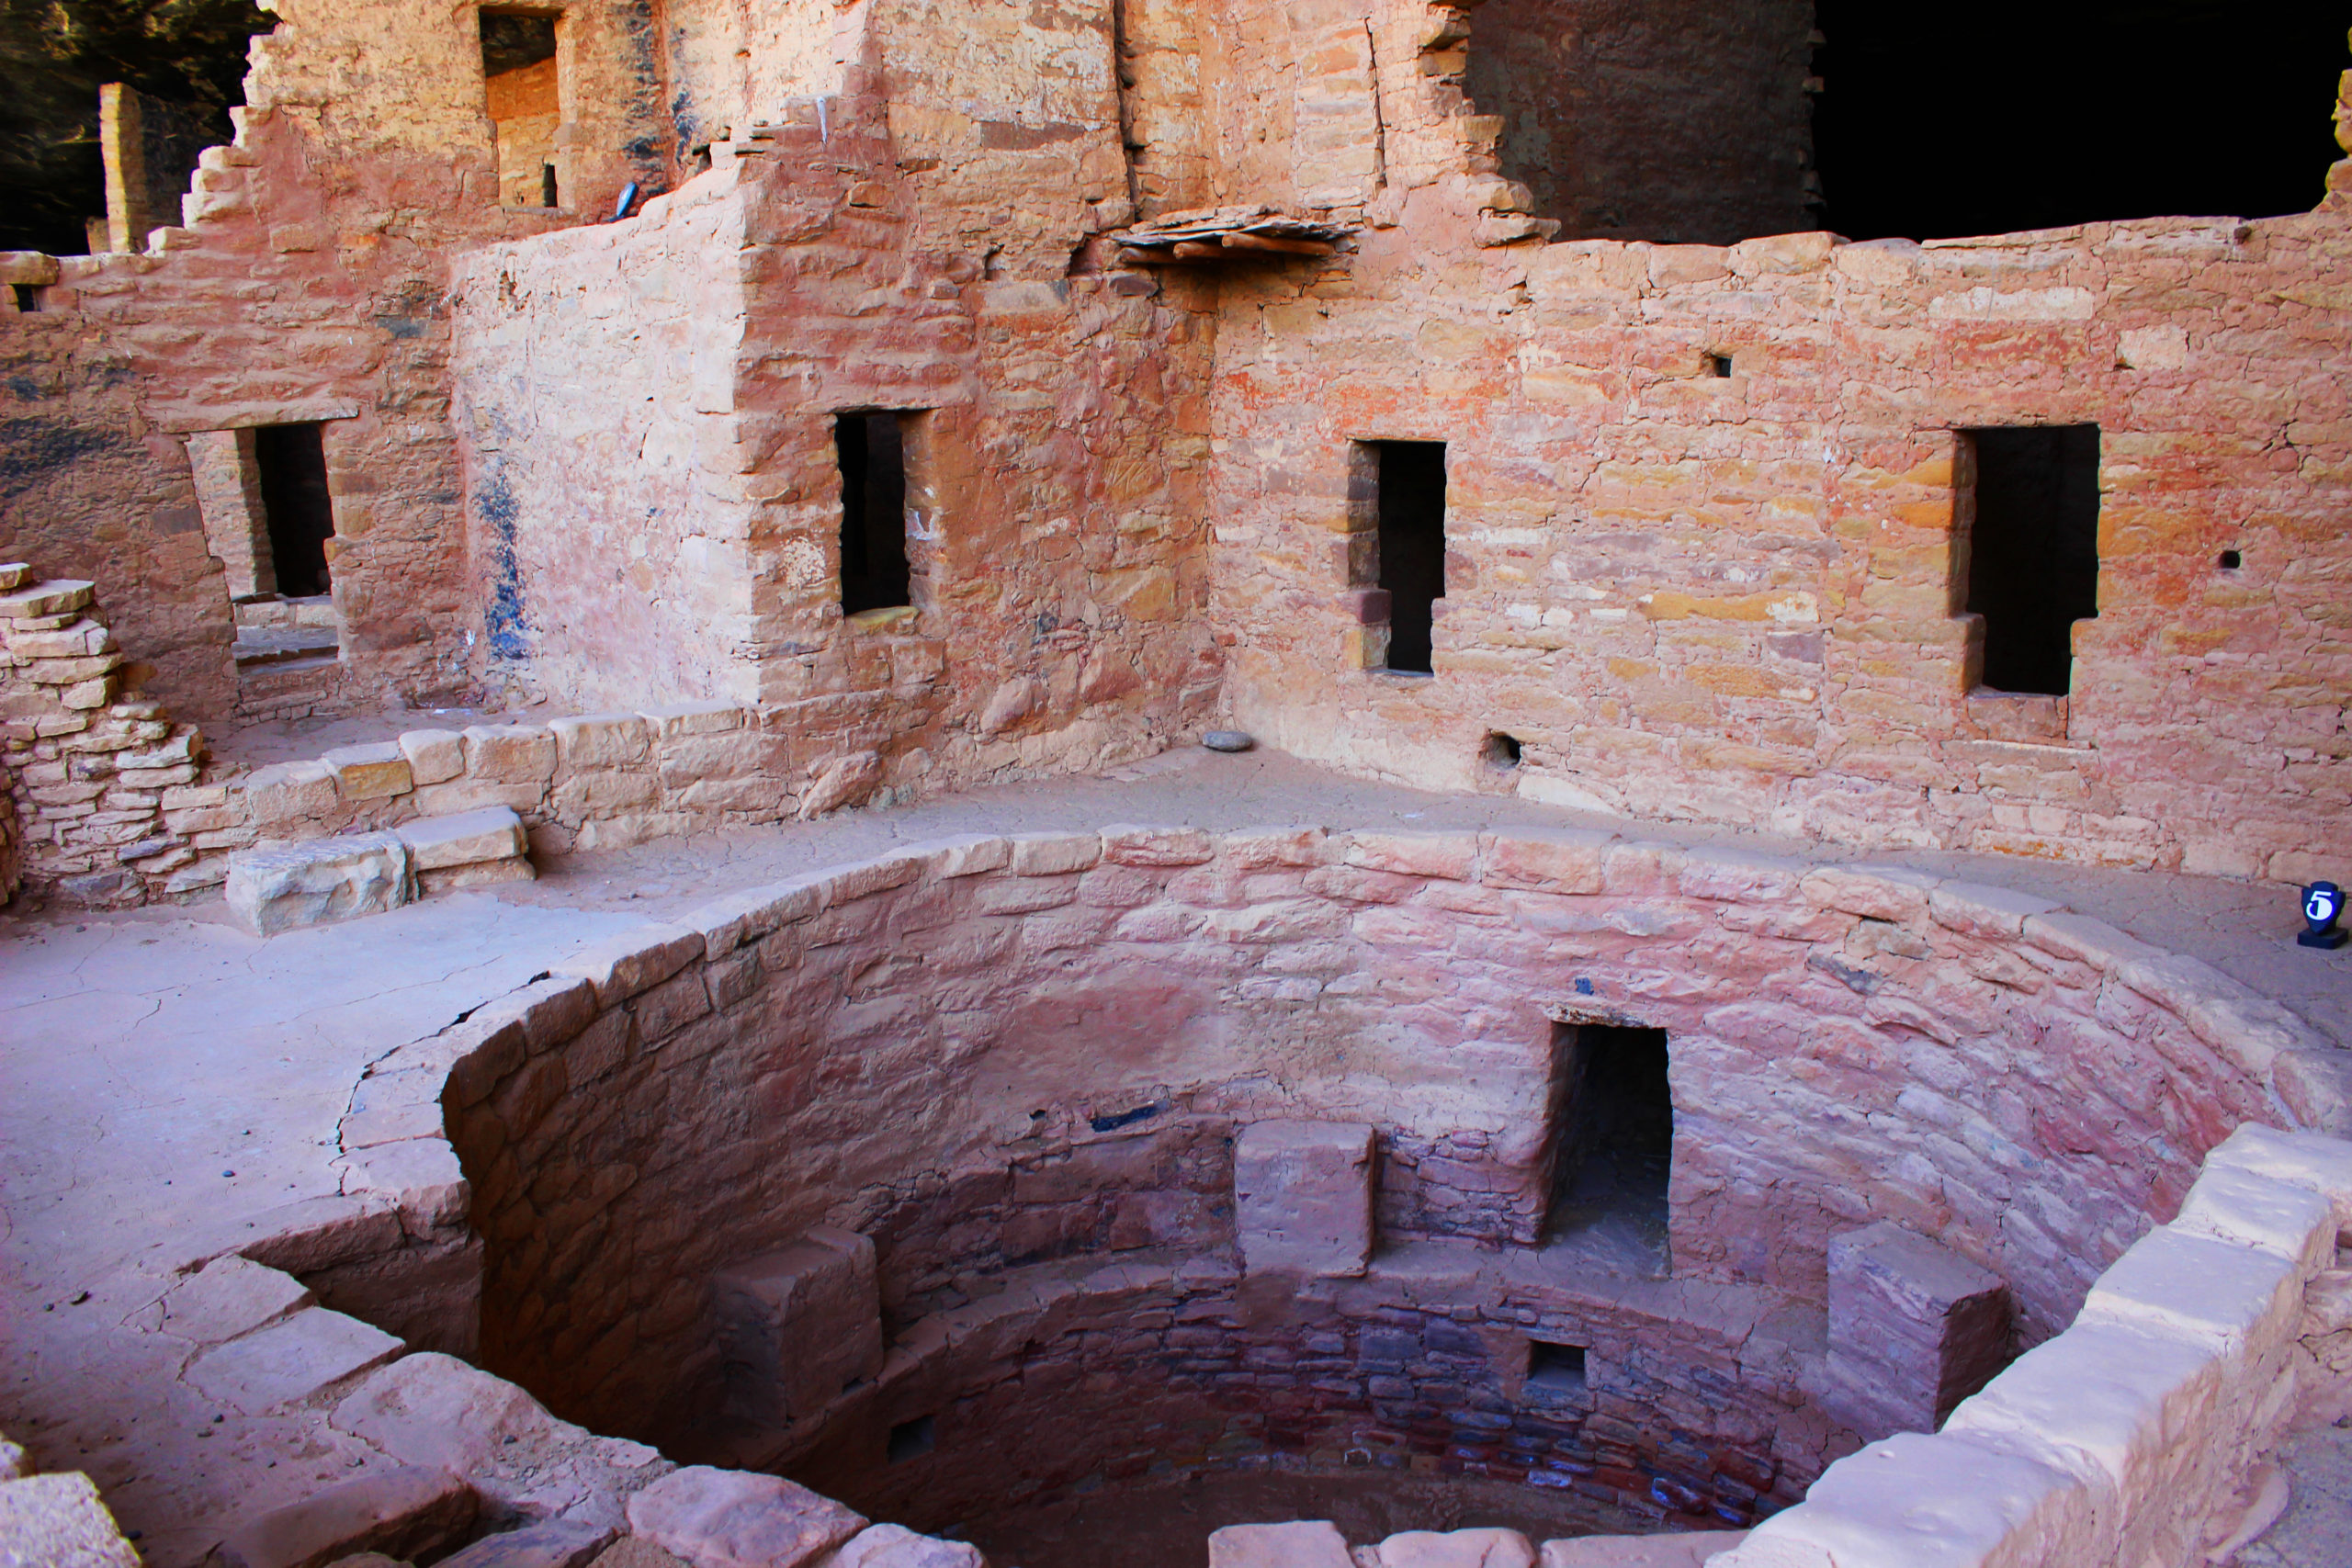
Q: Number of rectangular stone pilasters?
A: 3